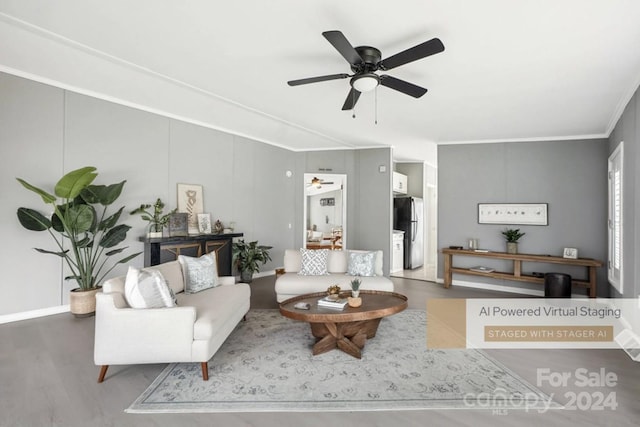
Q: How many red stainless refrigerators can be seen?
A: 0